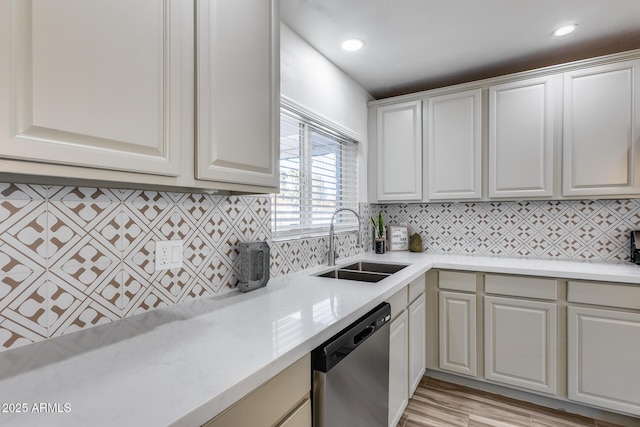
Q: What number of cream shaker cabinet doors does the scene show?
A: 11